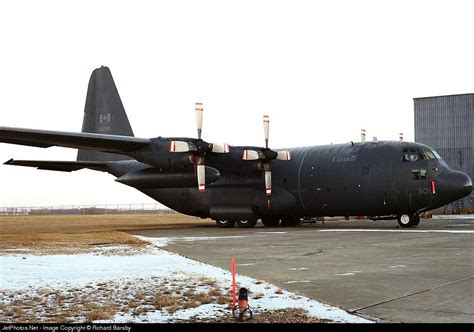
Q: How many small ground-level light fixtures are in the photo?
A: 1